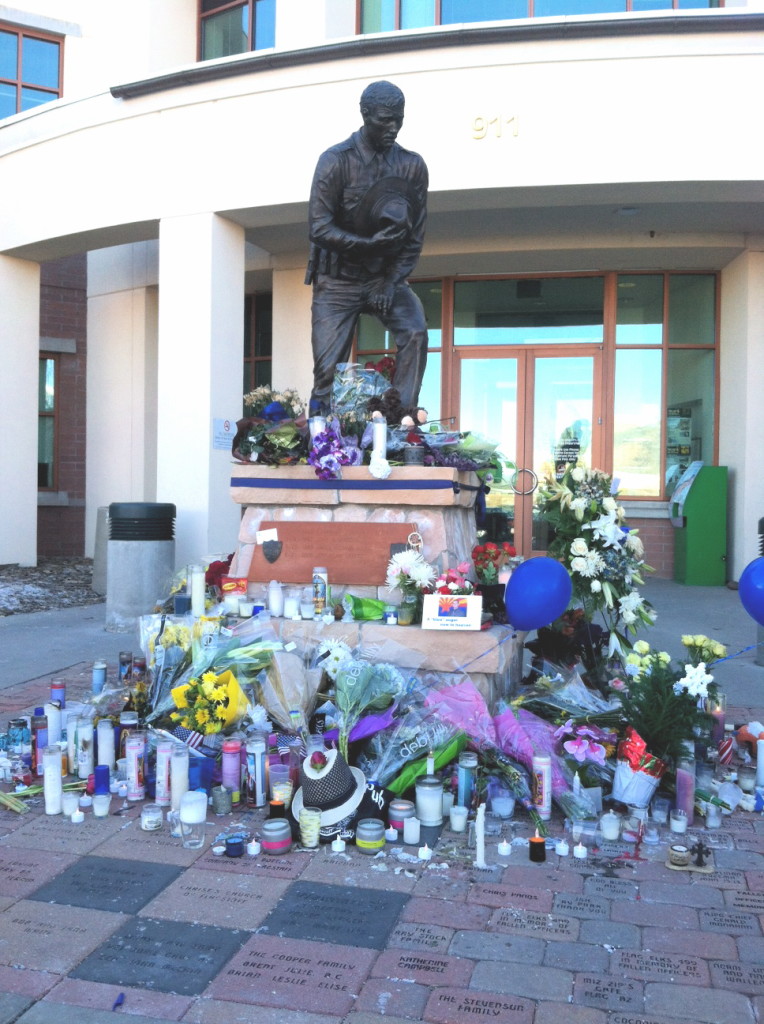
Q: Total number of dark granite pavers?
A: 3